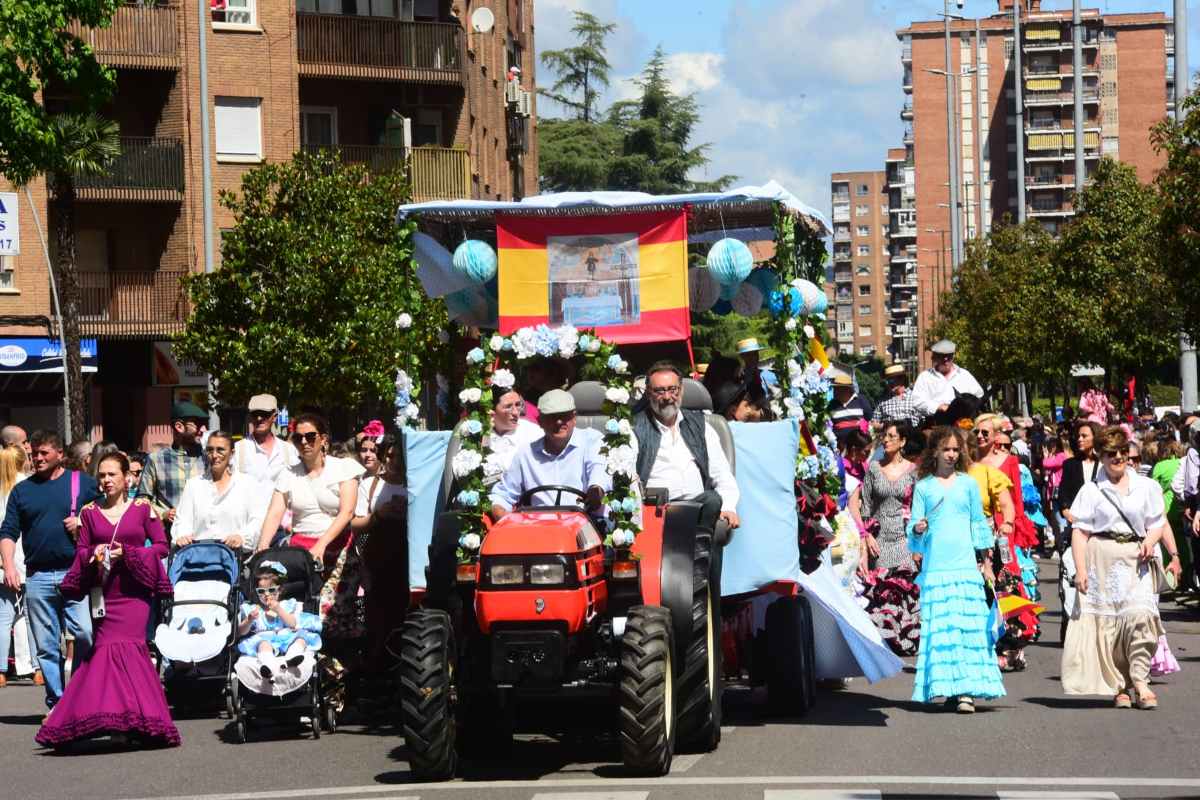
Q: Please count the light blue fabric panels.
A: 2